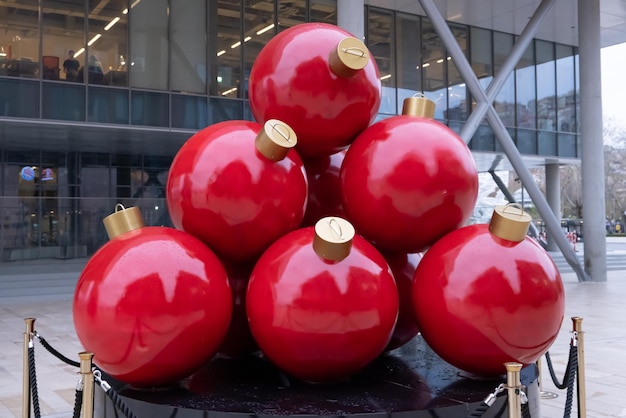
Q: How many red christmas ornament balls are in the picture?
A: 9